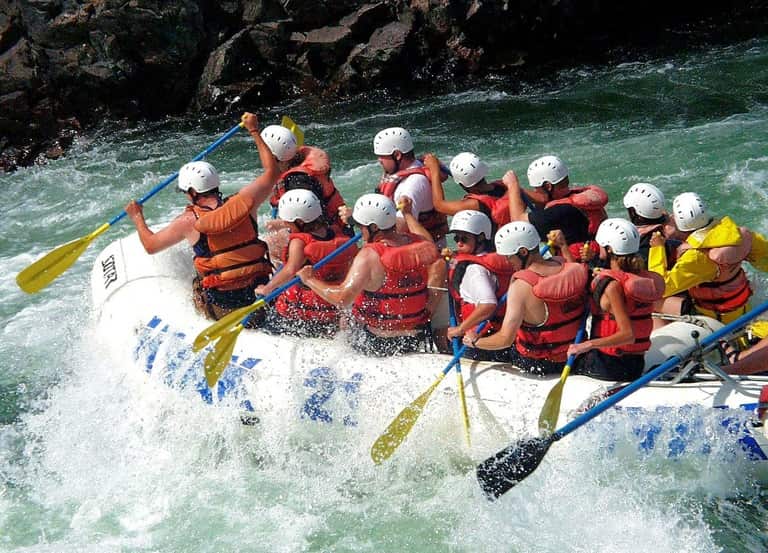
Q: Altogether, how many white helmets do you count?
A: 12